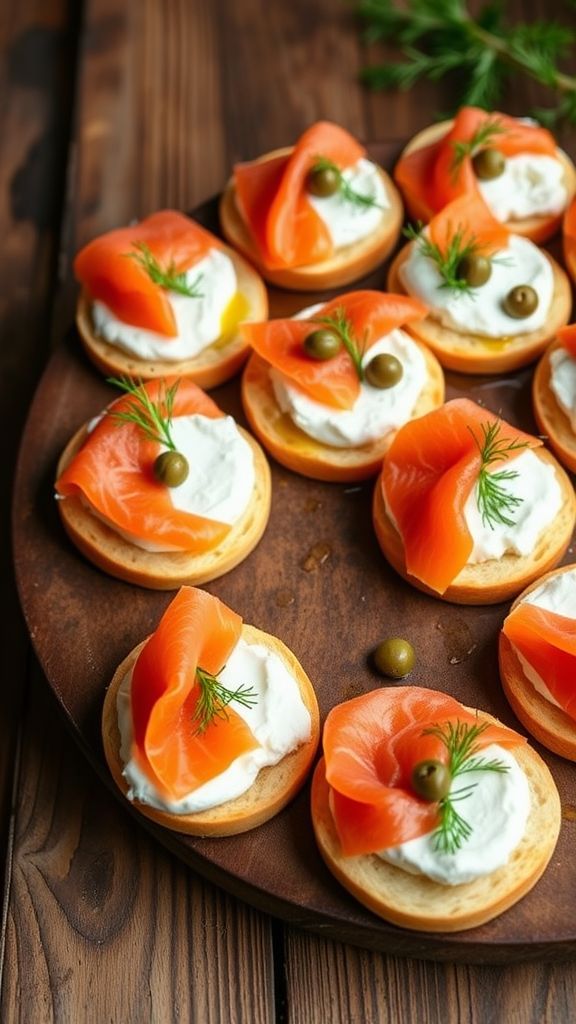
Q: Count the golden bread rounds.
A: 12